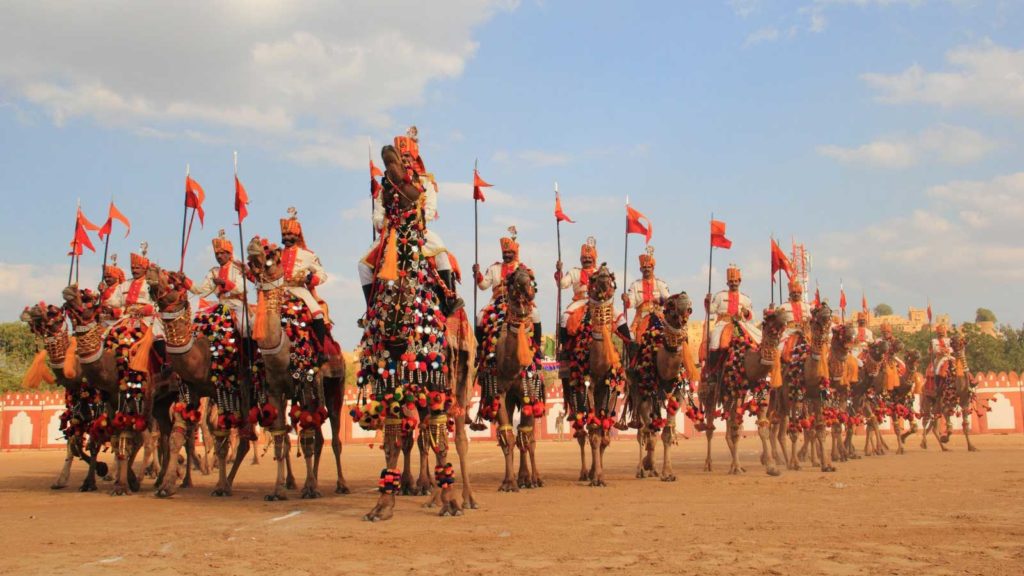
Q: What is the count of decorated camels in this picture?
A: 15